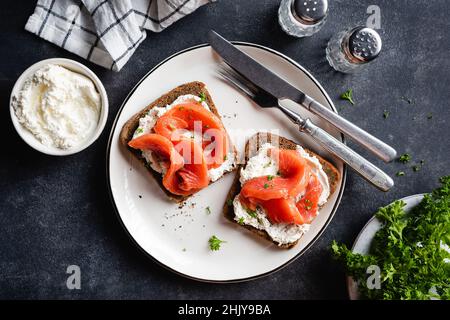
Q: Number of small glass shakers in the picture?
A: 2